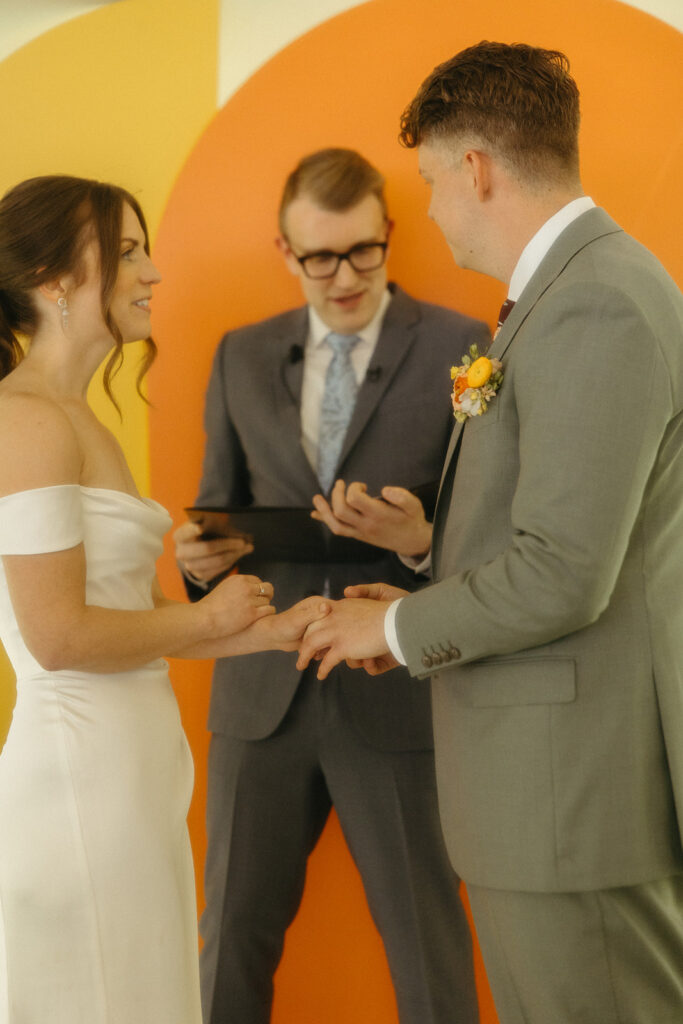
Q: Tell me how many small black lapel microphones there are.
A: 2